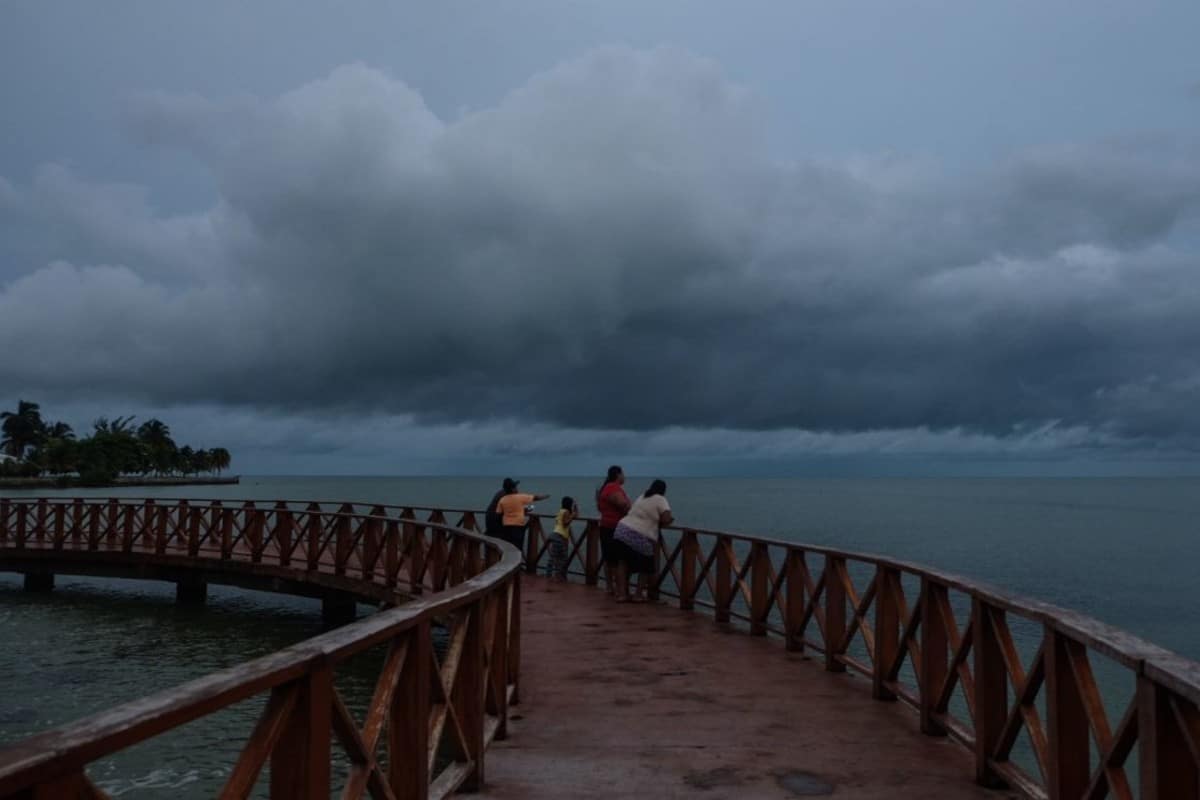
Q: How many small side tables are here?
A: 0